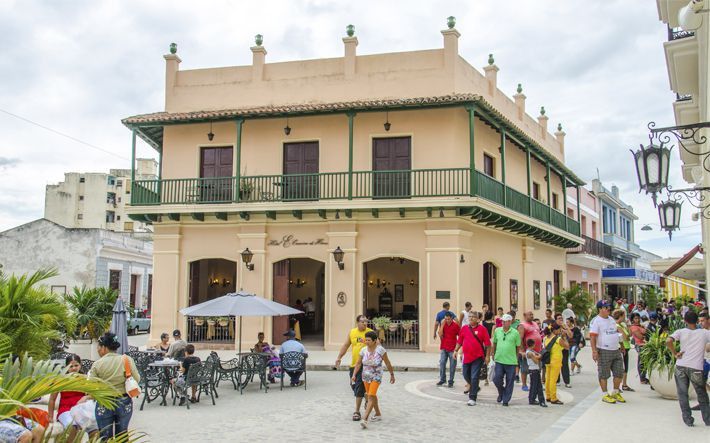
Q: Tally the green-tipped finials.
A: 8